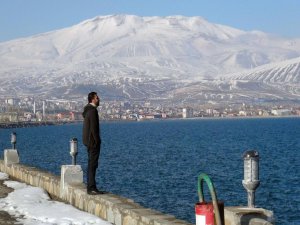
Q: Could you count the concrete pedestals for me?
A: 3